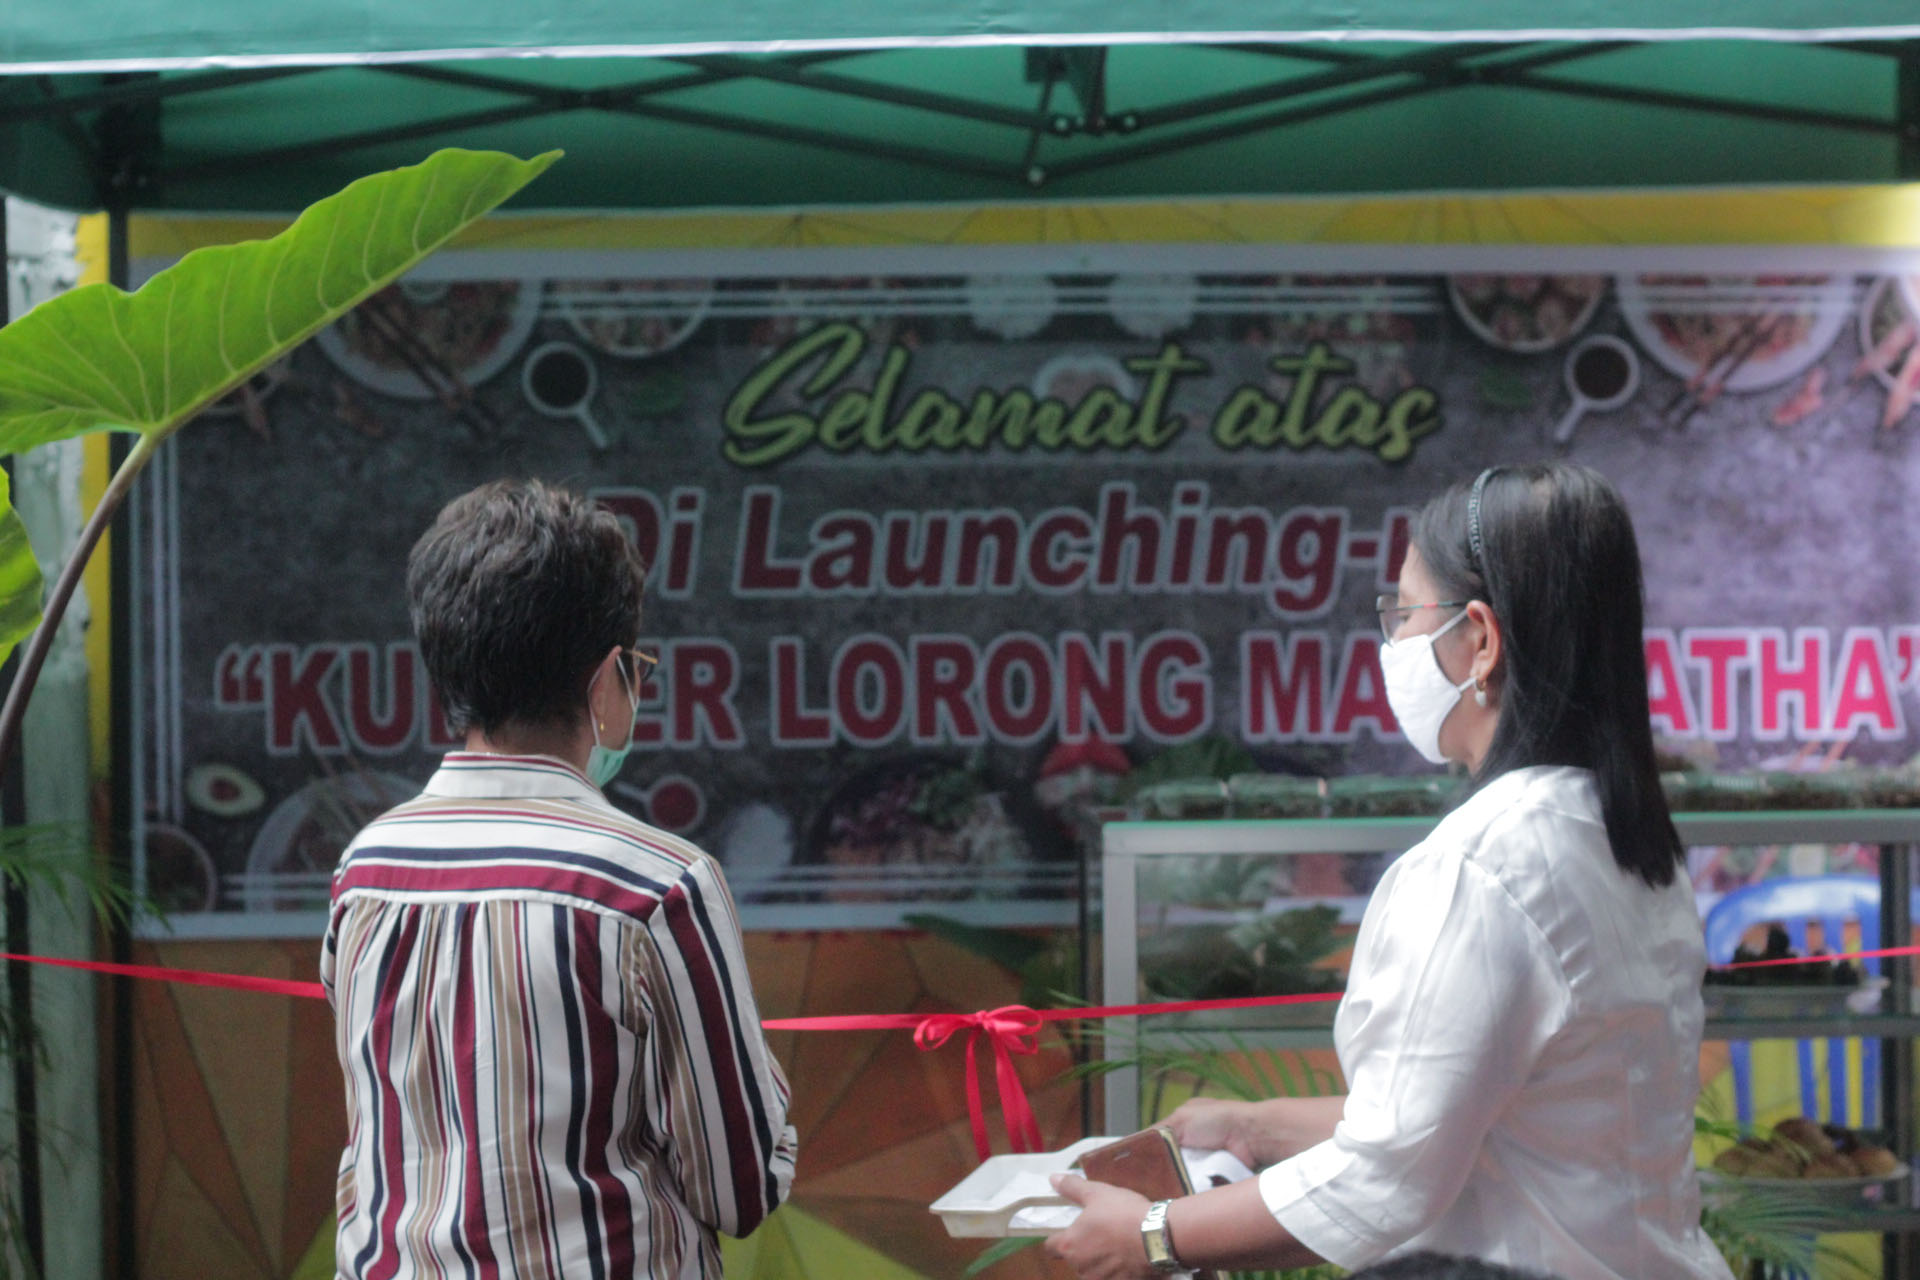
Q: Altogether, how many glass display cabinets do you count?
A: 1